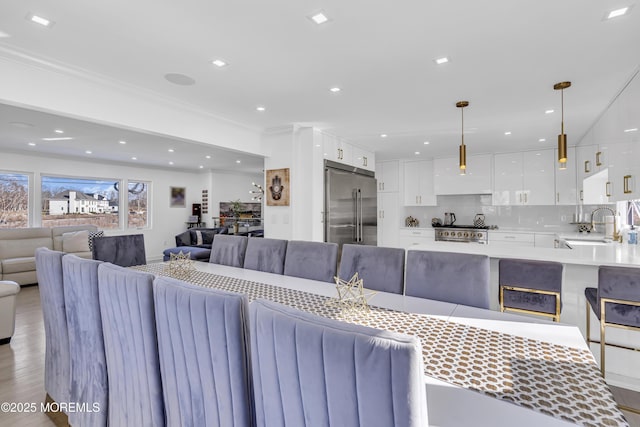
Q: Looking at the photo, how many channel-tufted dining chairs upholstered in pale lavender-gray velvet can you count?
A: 5